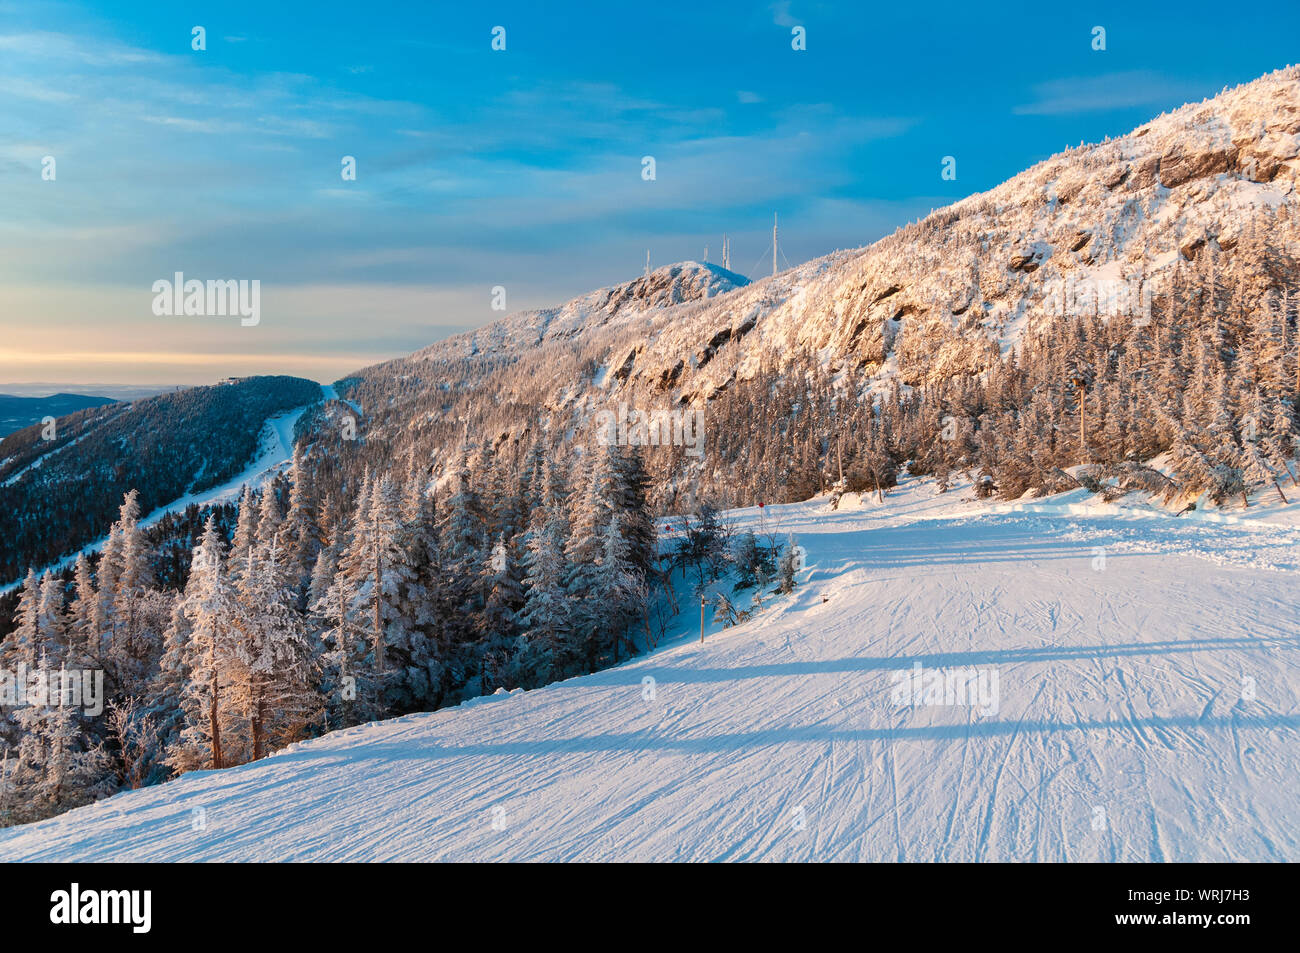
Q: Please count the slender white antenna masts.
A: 5